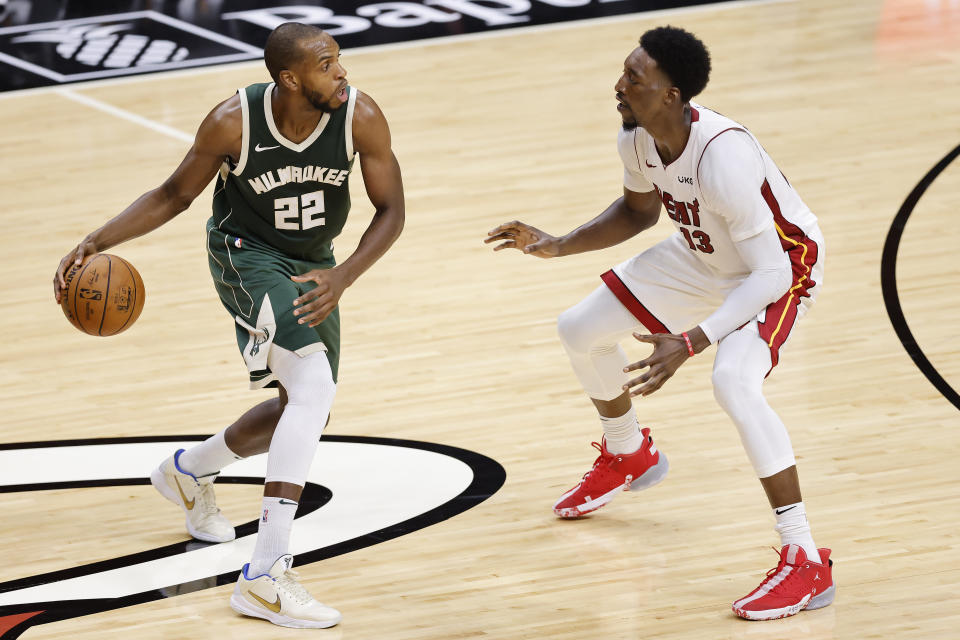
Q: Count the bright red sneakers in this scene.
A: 2